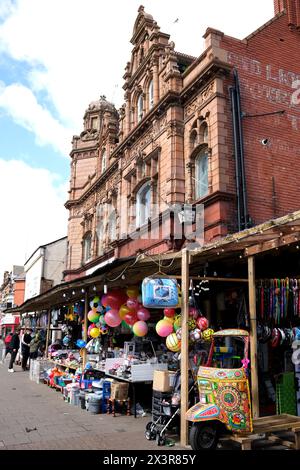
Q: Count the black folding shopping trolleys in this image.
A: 1